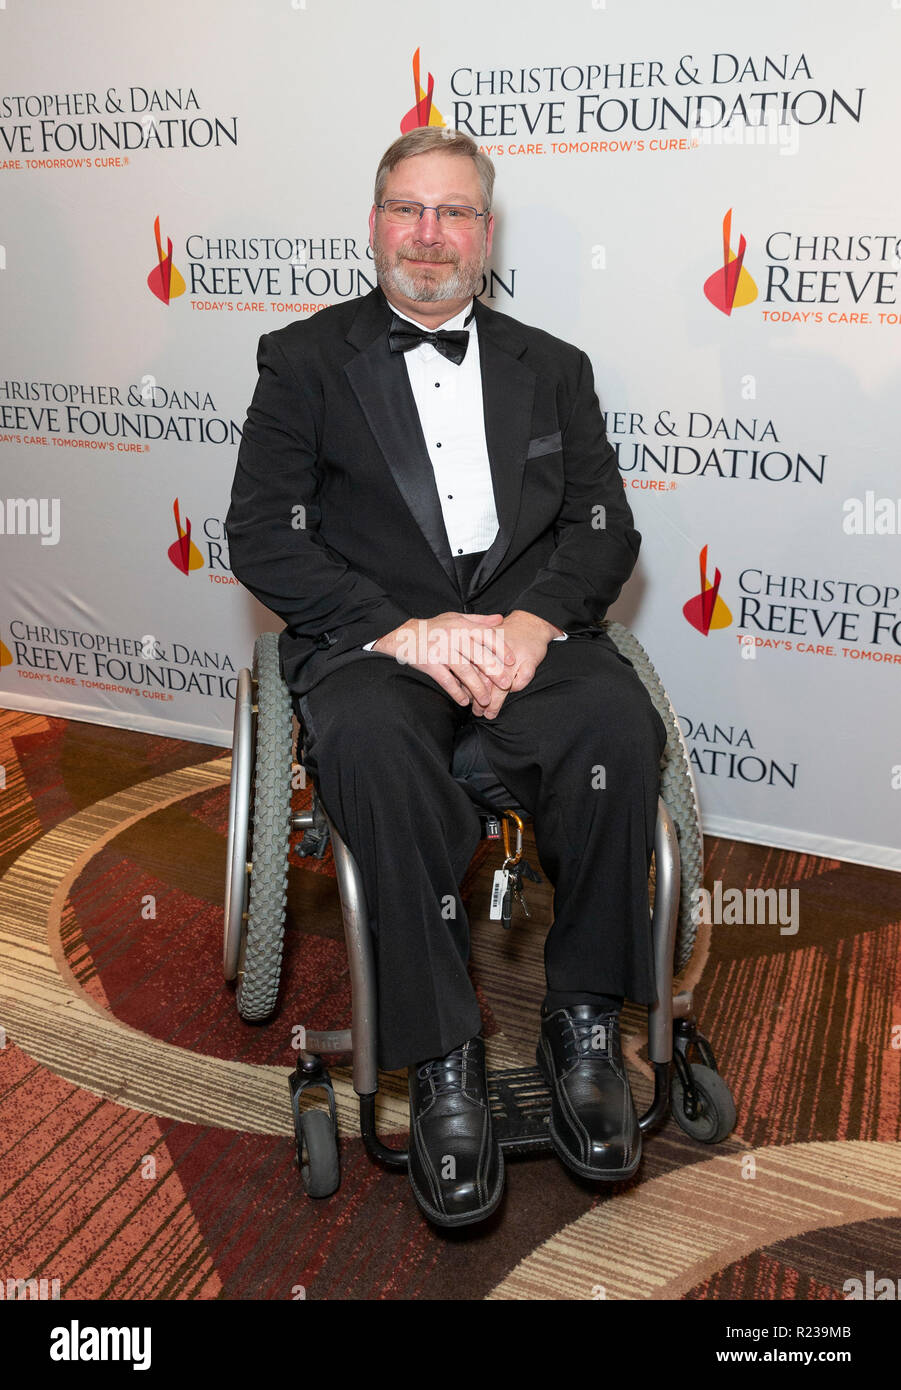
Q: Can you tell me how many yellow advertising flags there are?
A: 0